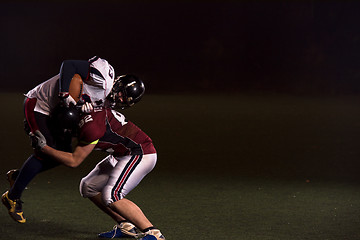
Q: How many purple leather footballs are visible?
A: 0